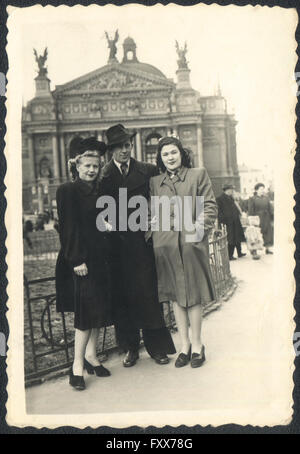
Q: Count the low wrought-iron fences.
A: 1